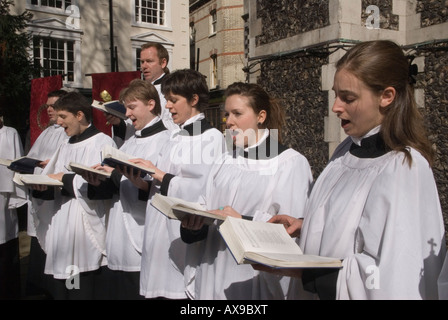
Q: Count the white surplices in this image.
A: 8